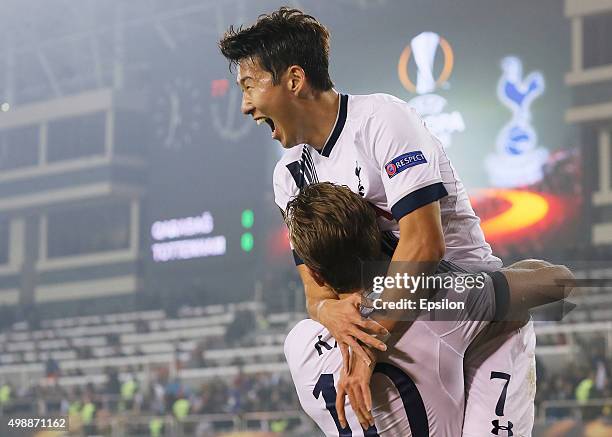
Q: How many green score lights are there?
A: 2